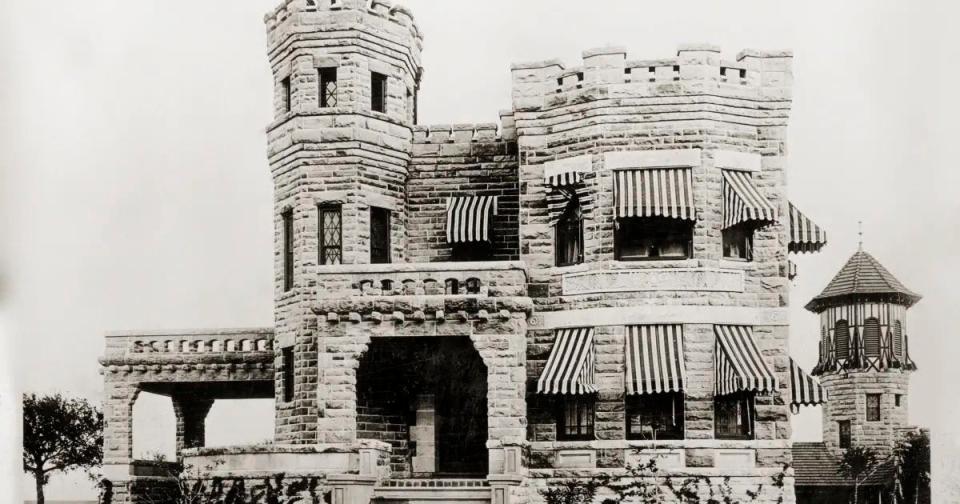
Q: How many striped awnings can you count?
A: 9